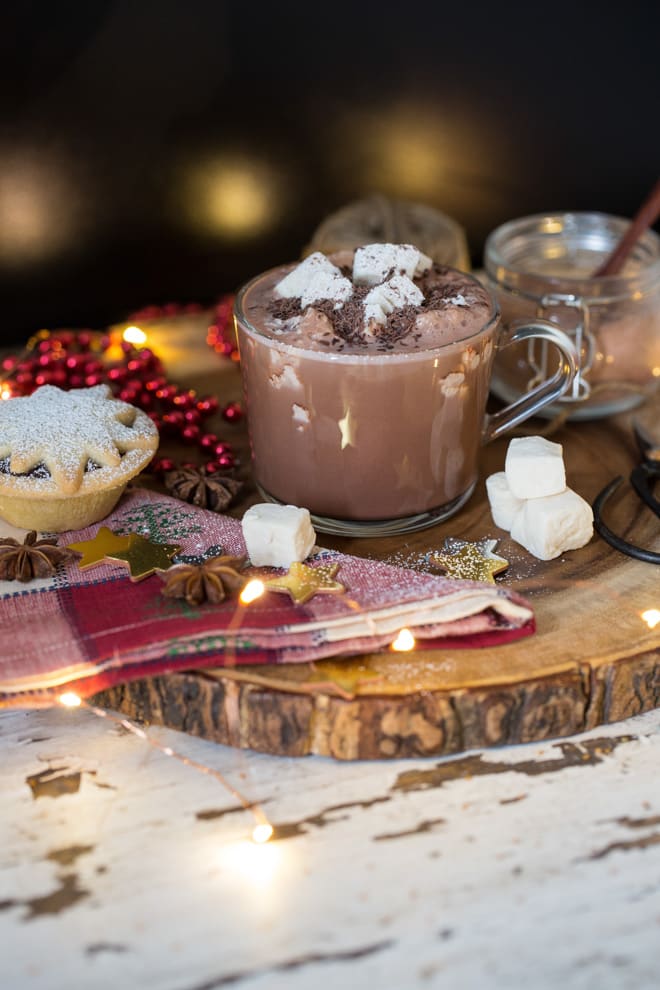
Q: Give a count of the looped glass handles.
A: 1